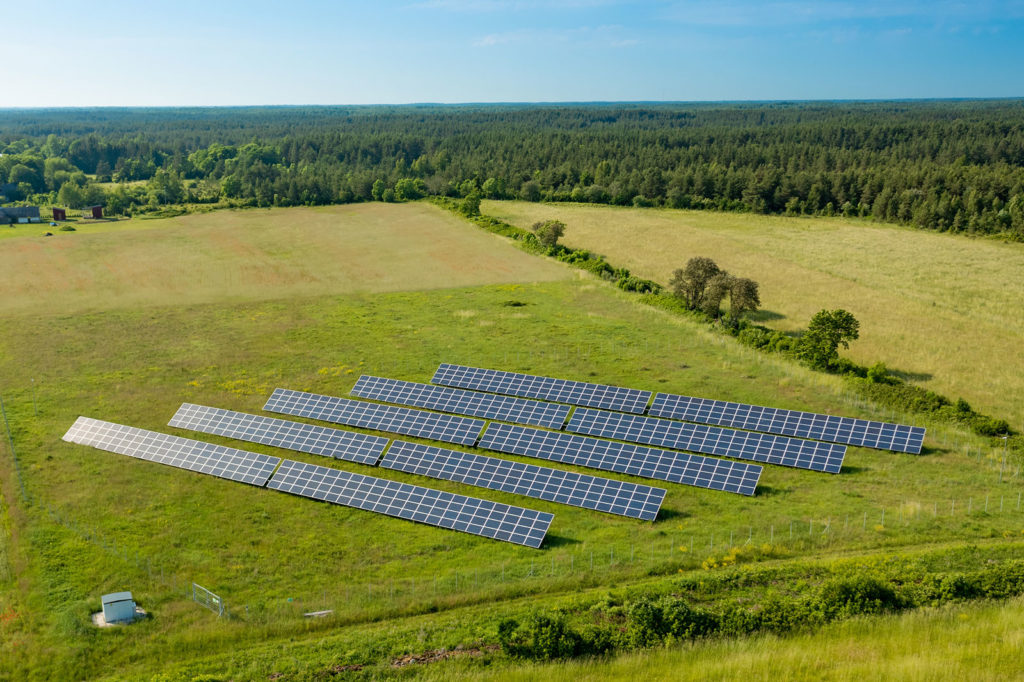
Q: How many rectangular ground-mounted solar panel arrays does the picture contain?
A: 10